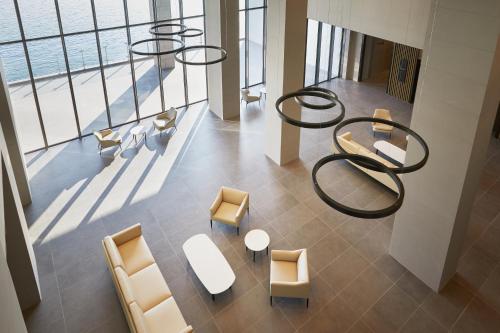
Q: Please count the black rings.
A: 8